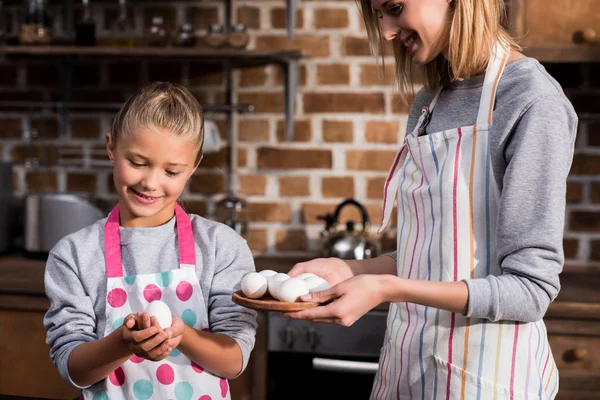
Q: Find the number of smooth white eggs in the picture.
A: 7